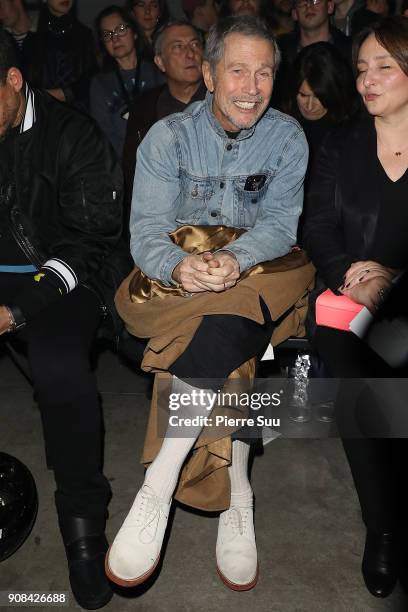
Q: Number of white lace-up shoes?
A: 2